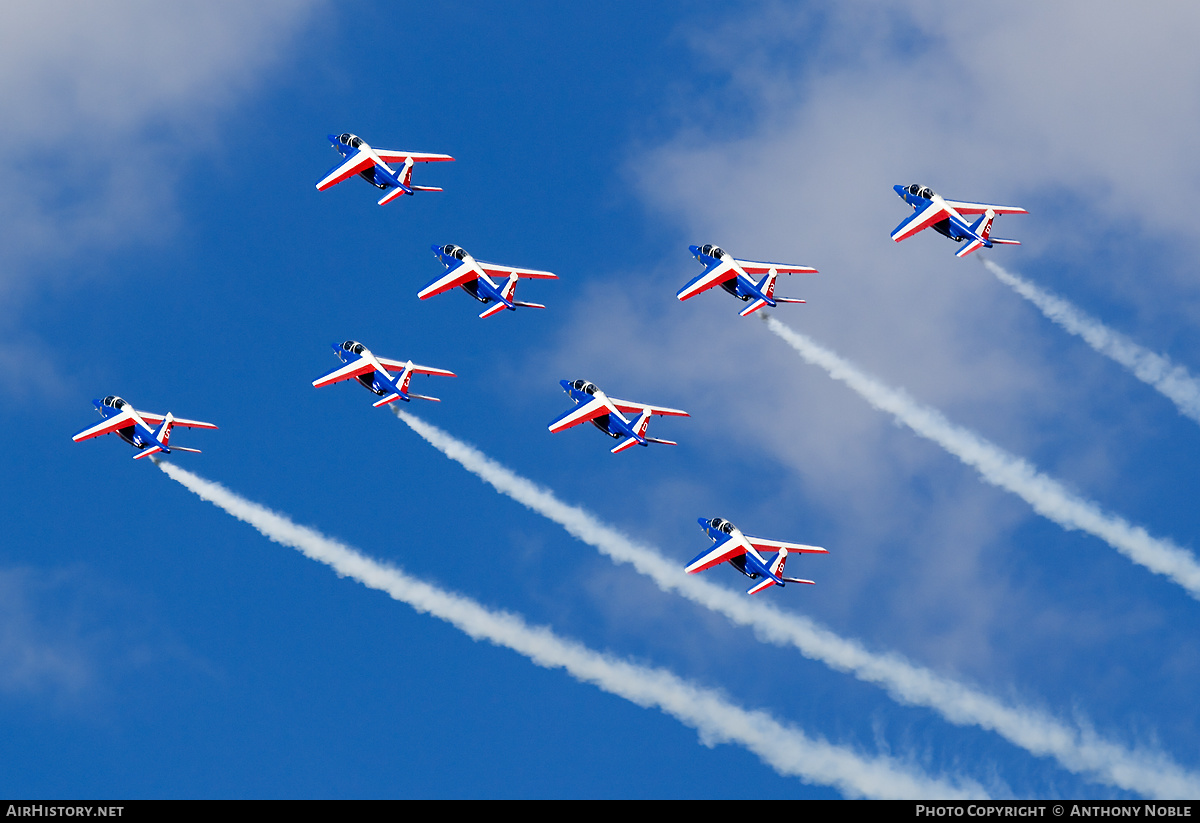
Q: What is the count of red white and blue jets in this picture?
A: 8